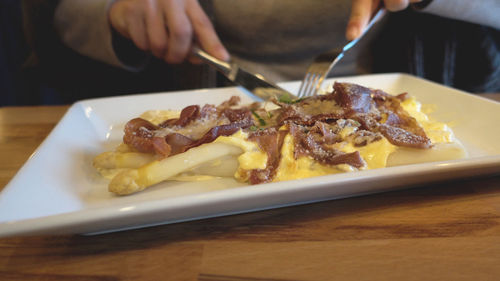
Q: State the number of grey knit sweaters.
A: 1